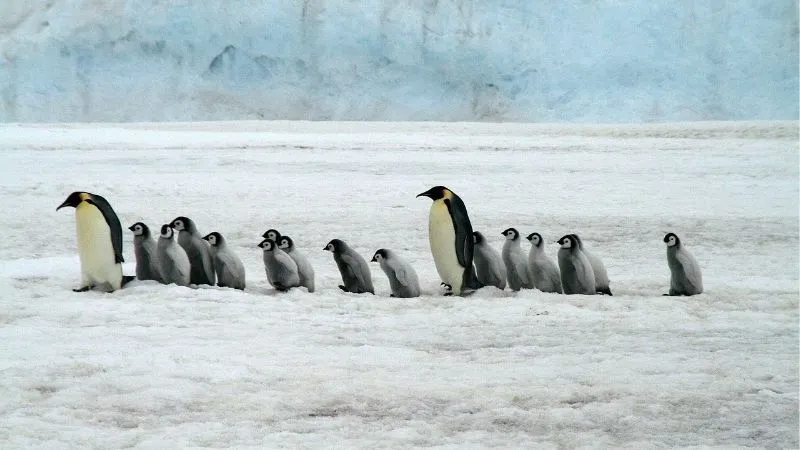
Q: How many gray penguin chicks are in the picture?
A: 15